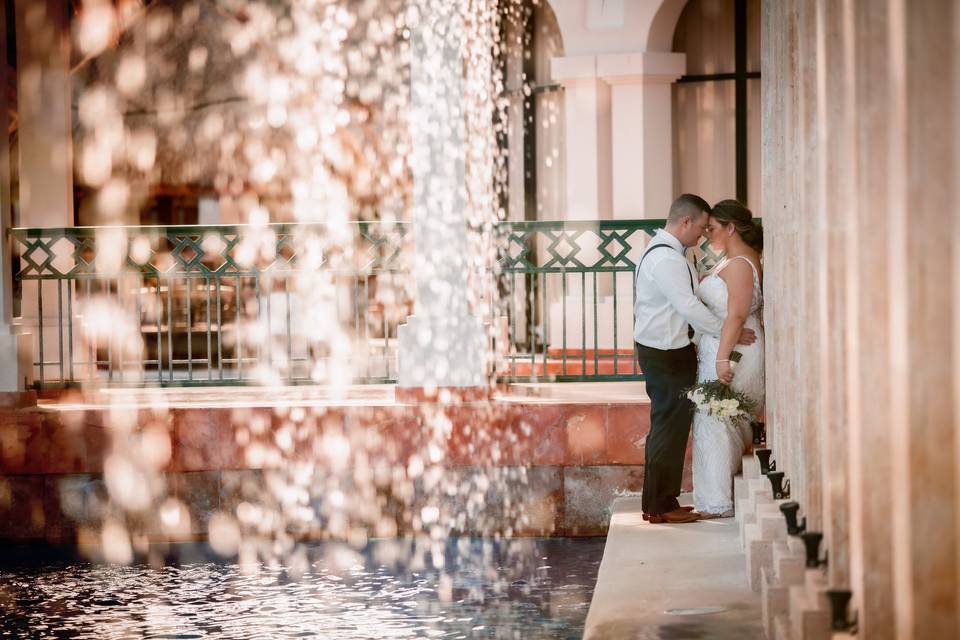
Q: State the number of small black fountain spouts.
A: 6